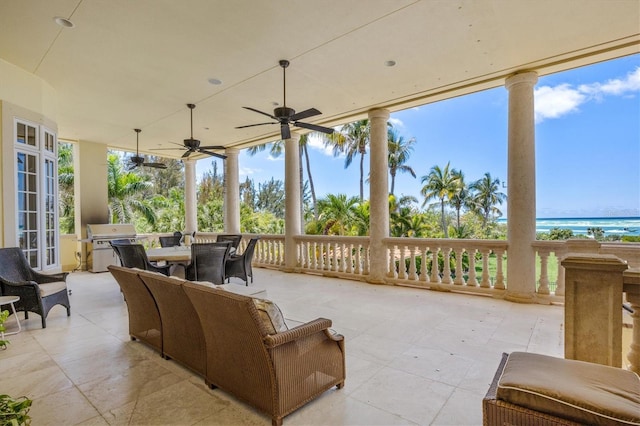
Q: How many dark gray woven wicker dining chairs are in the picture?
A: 6